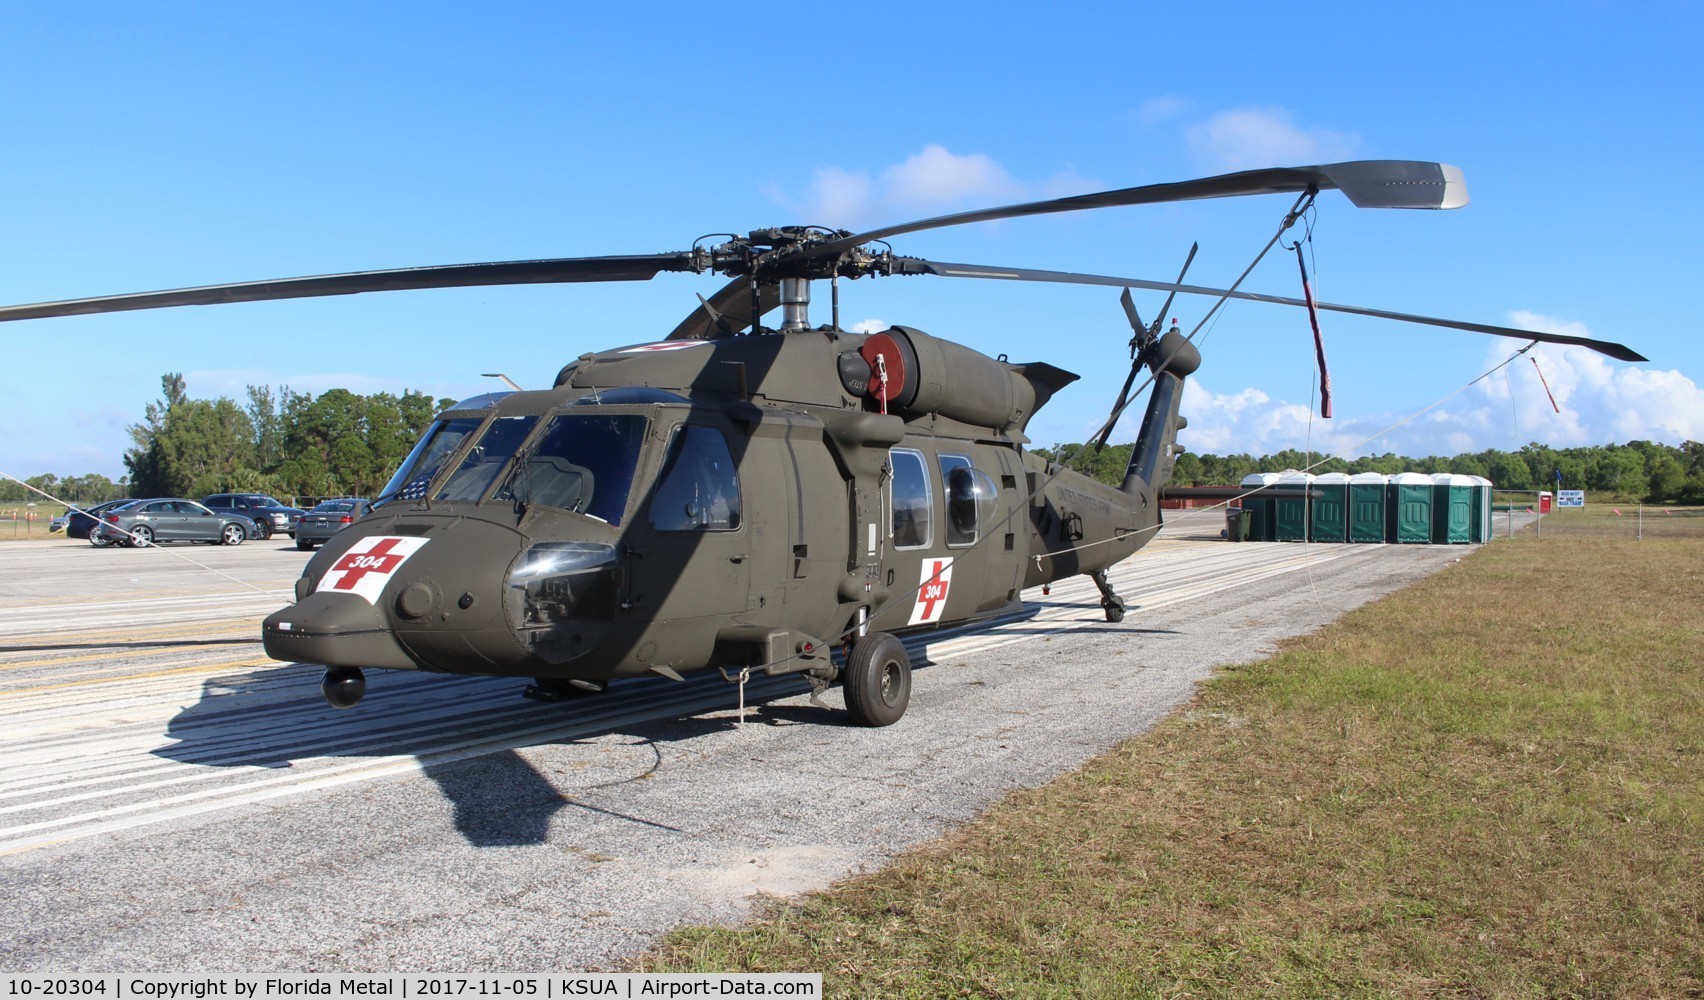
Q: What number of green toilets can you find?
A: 7